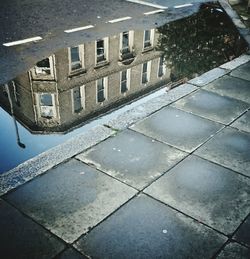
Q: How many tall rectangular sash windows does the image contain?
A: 11